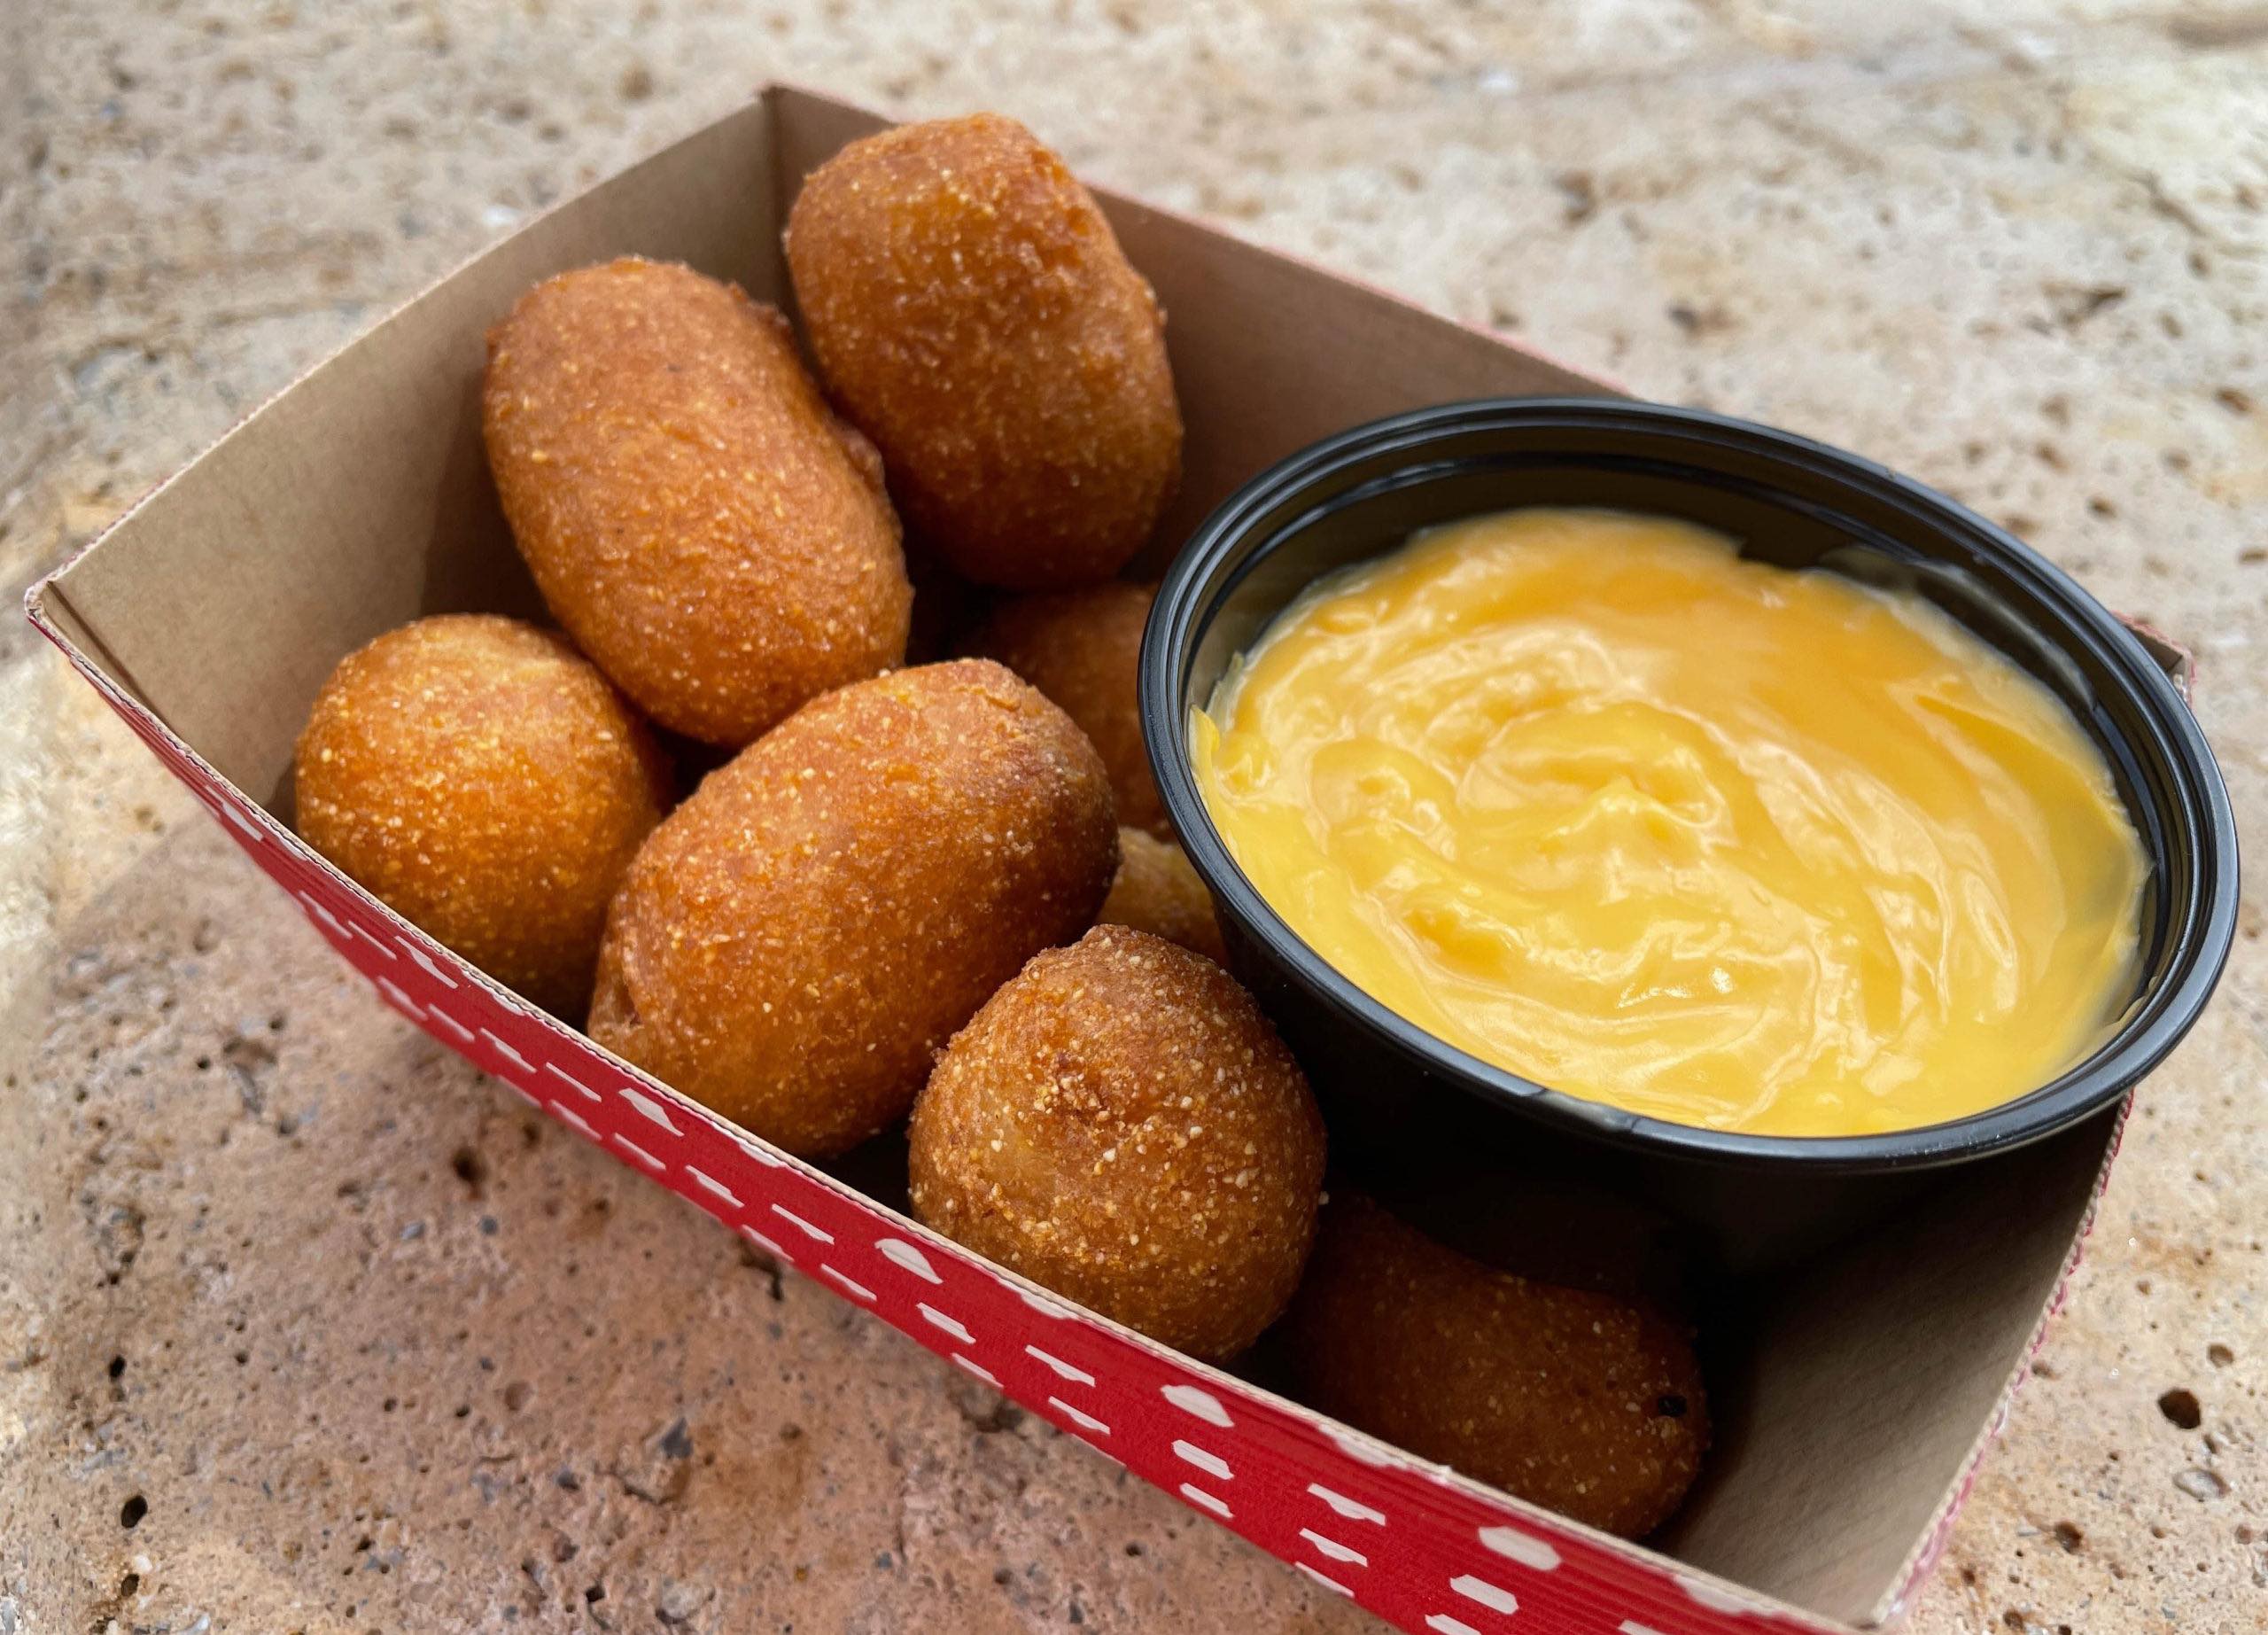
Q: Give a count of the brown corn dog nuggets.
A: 8